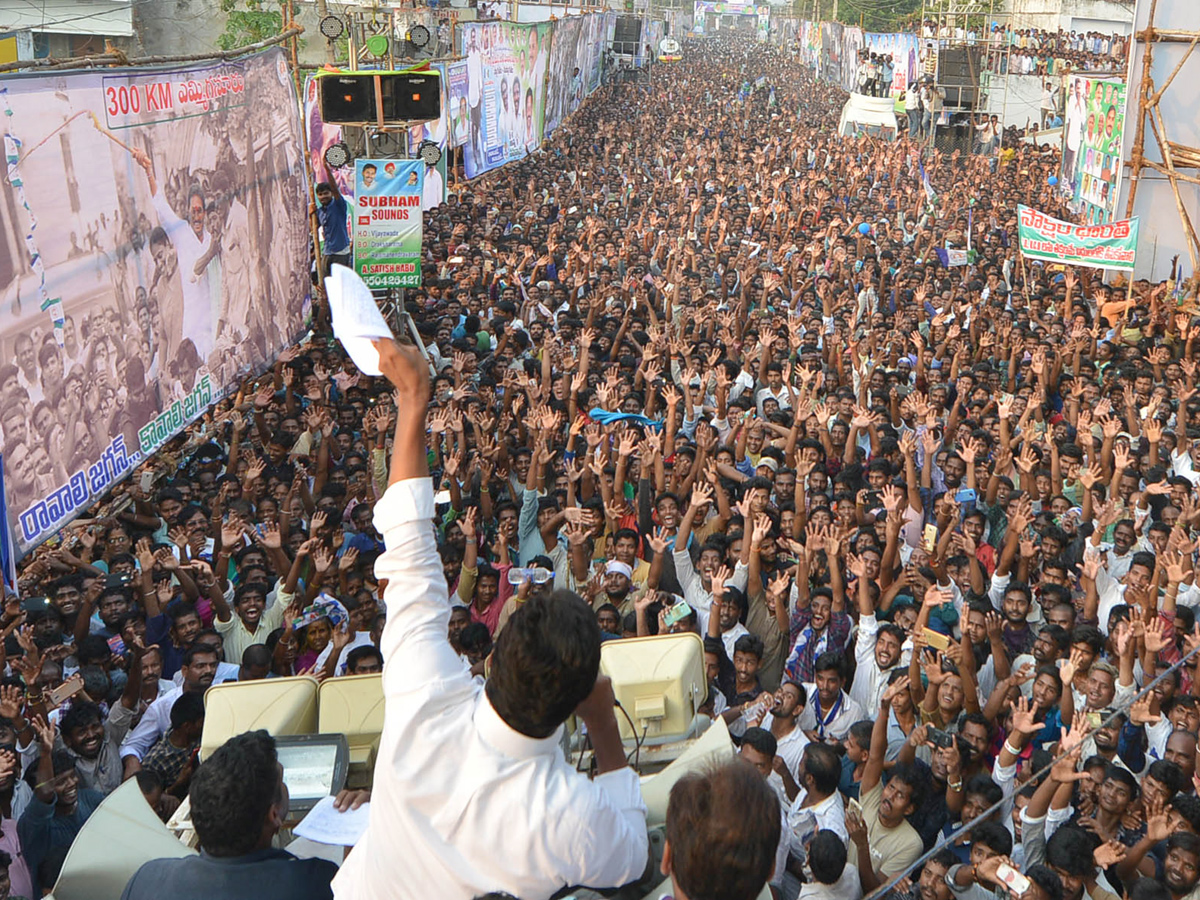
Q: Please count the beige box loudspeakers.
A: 3